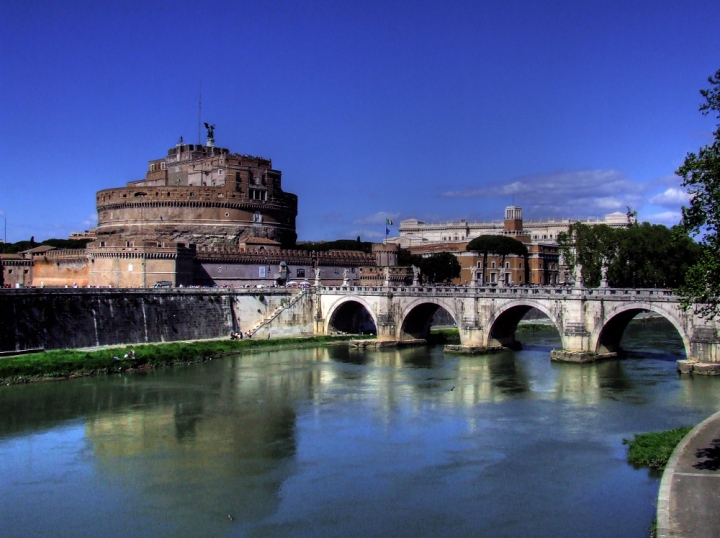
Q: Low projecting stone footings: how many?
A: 4